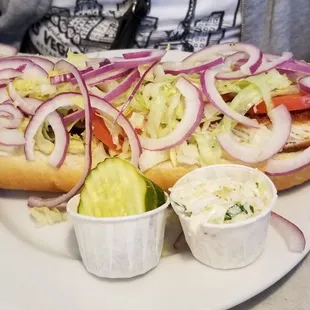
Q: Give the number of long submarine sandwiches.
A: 1